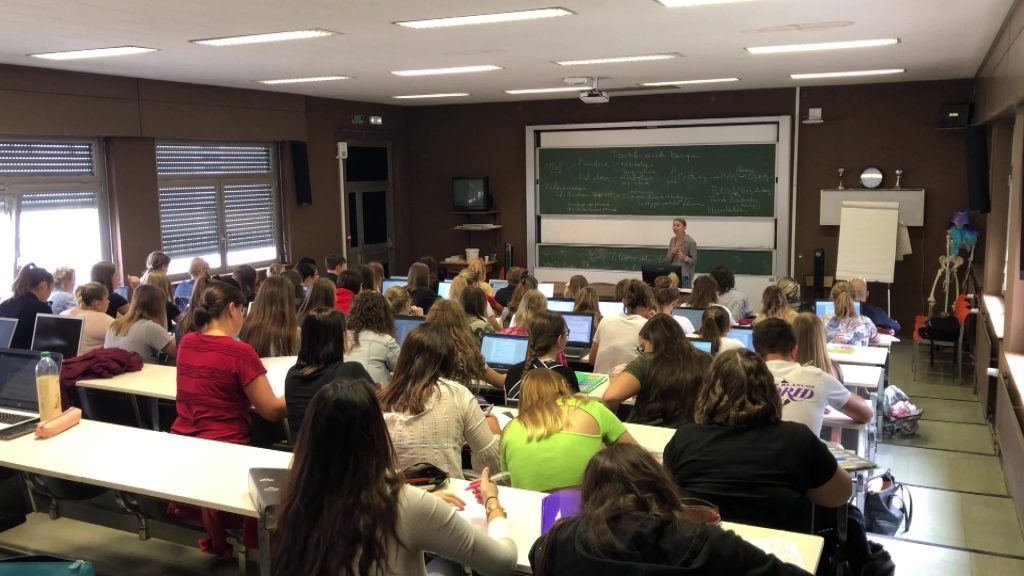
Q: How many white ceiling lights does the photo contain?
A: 12